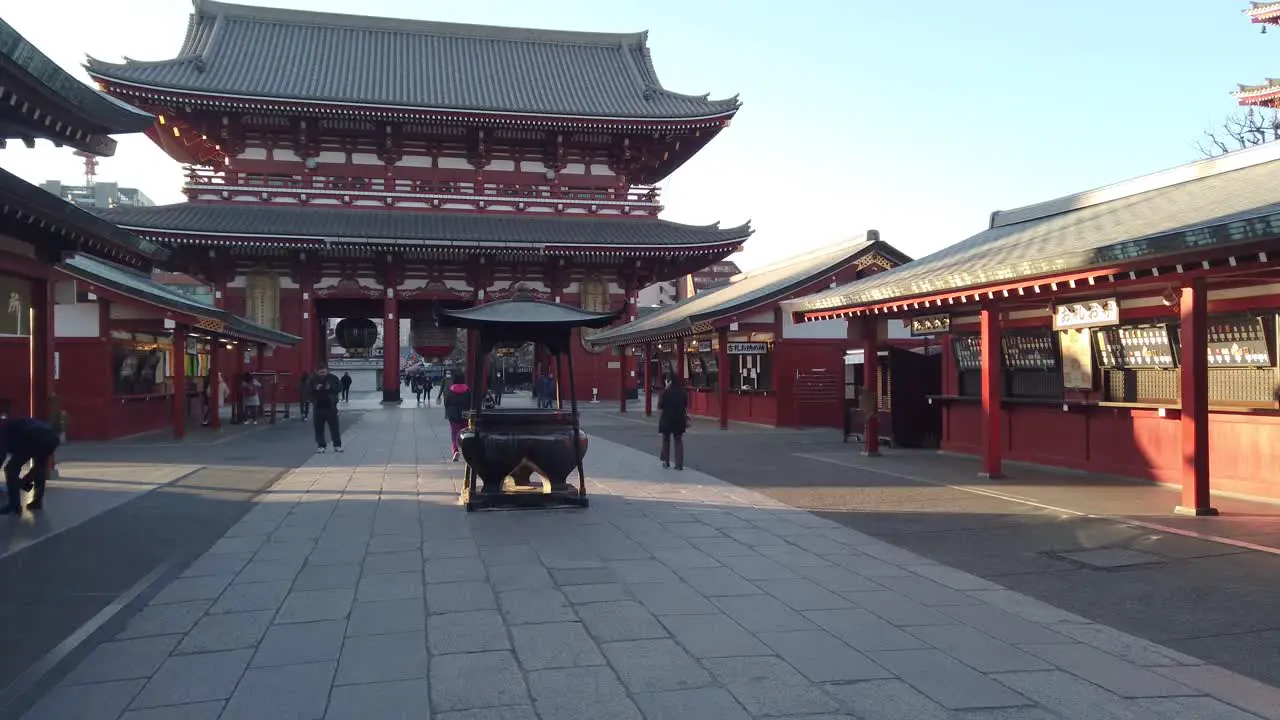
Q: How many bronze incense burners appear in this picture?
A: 1